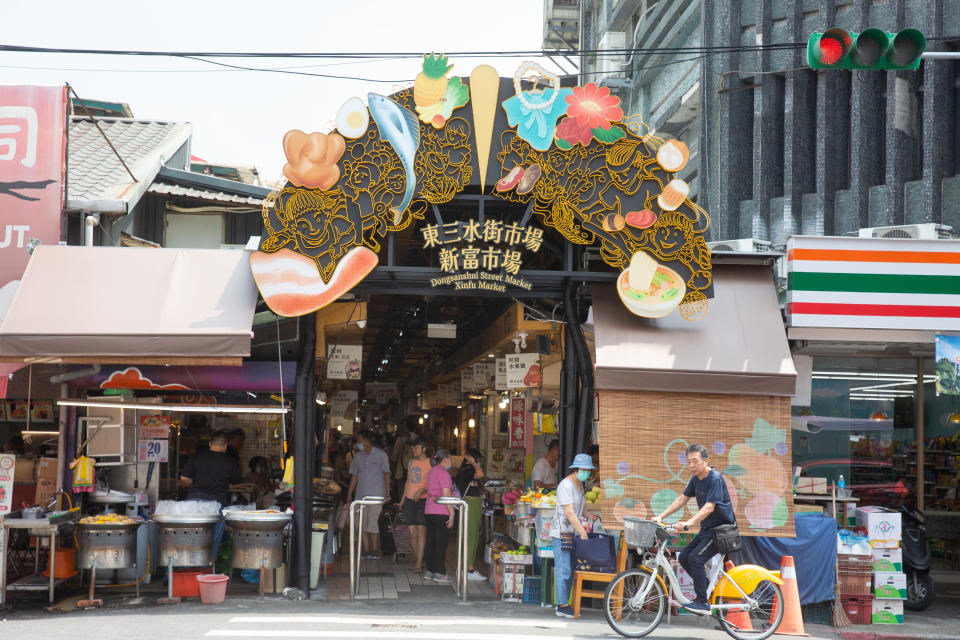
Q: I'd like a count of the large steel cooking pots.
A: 3